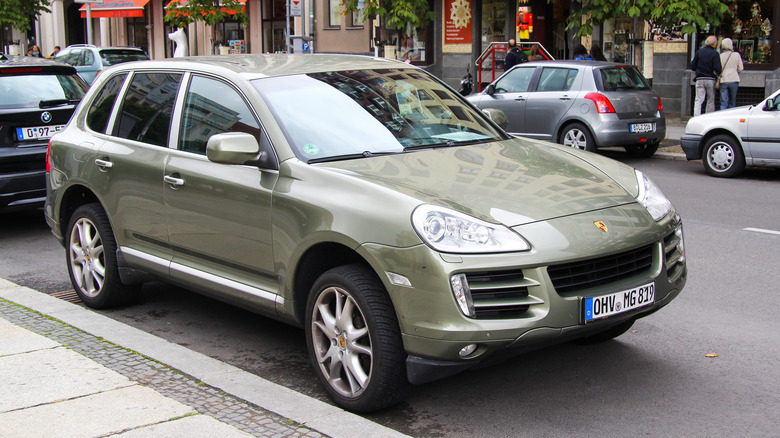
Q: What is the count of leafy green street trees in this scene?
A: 4